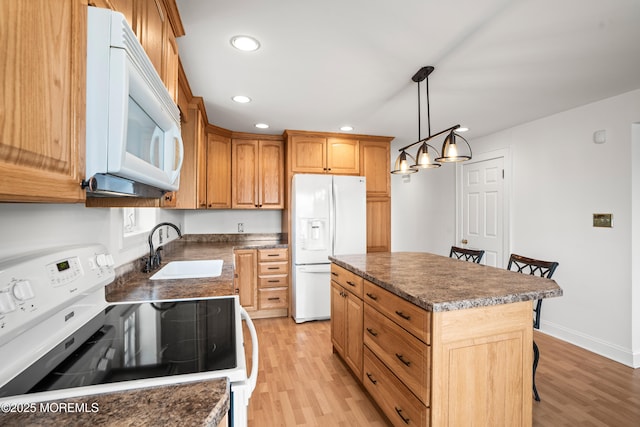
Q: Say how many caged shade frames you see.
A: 3